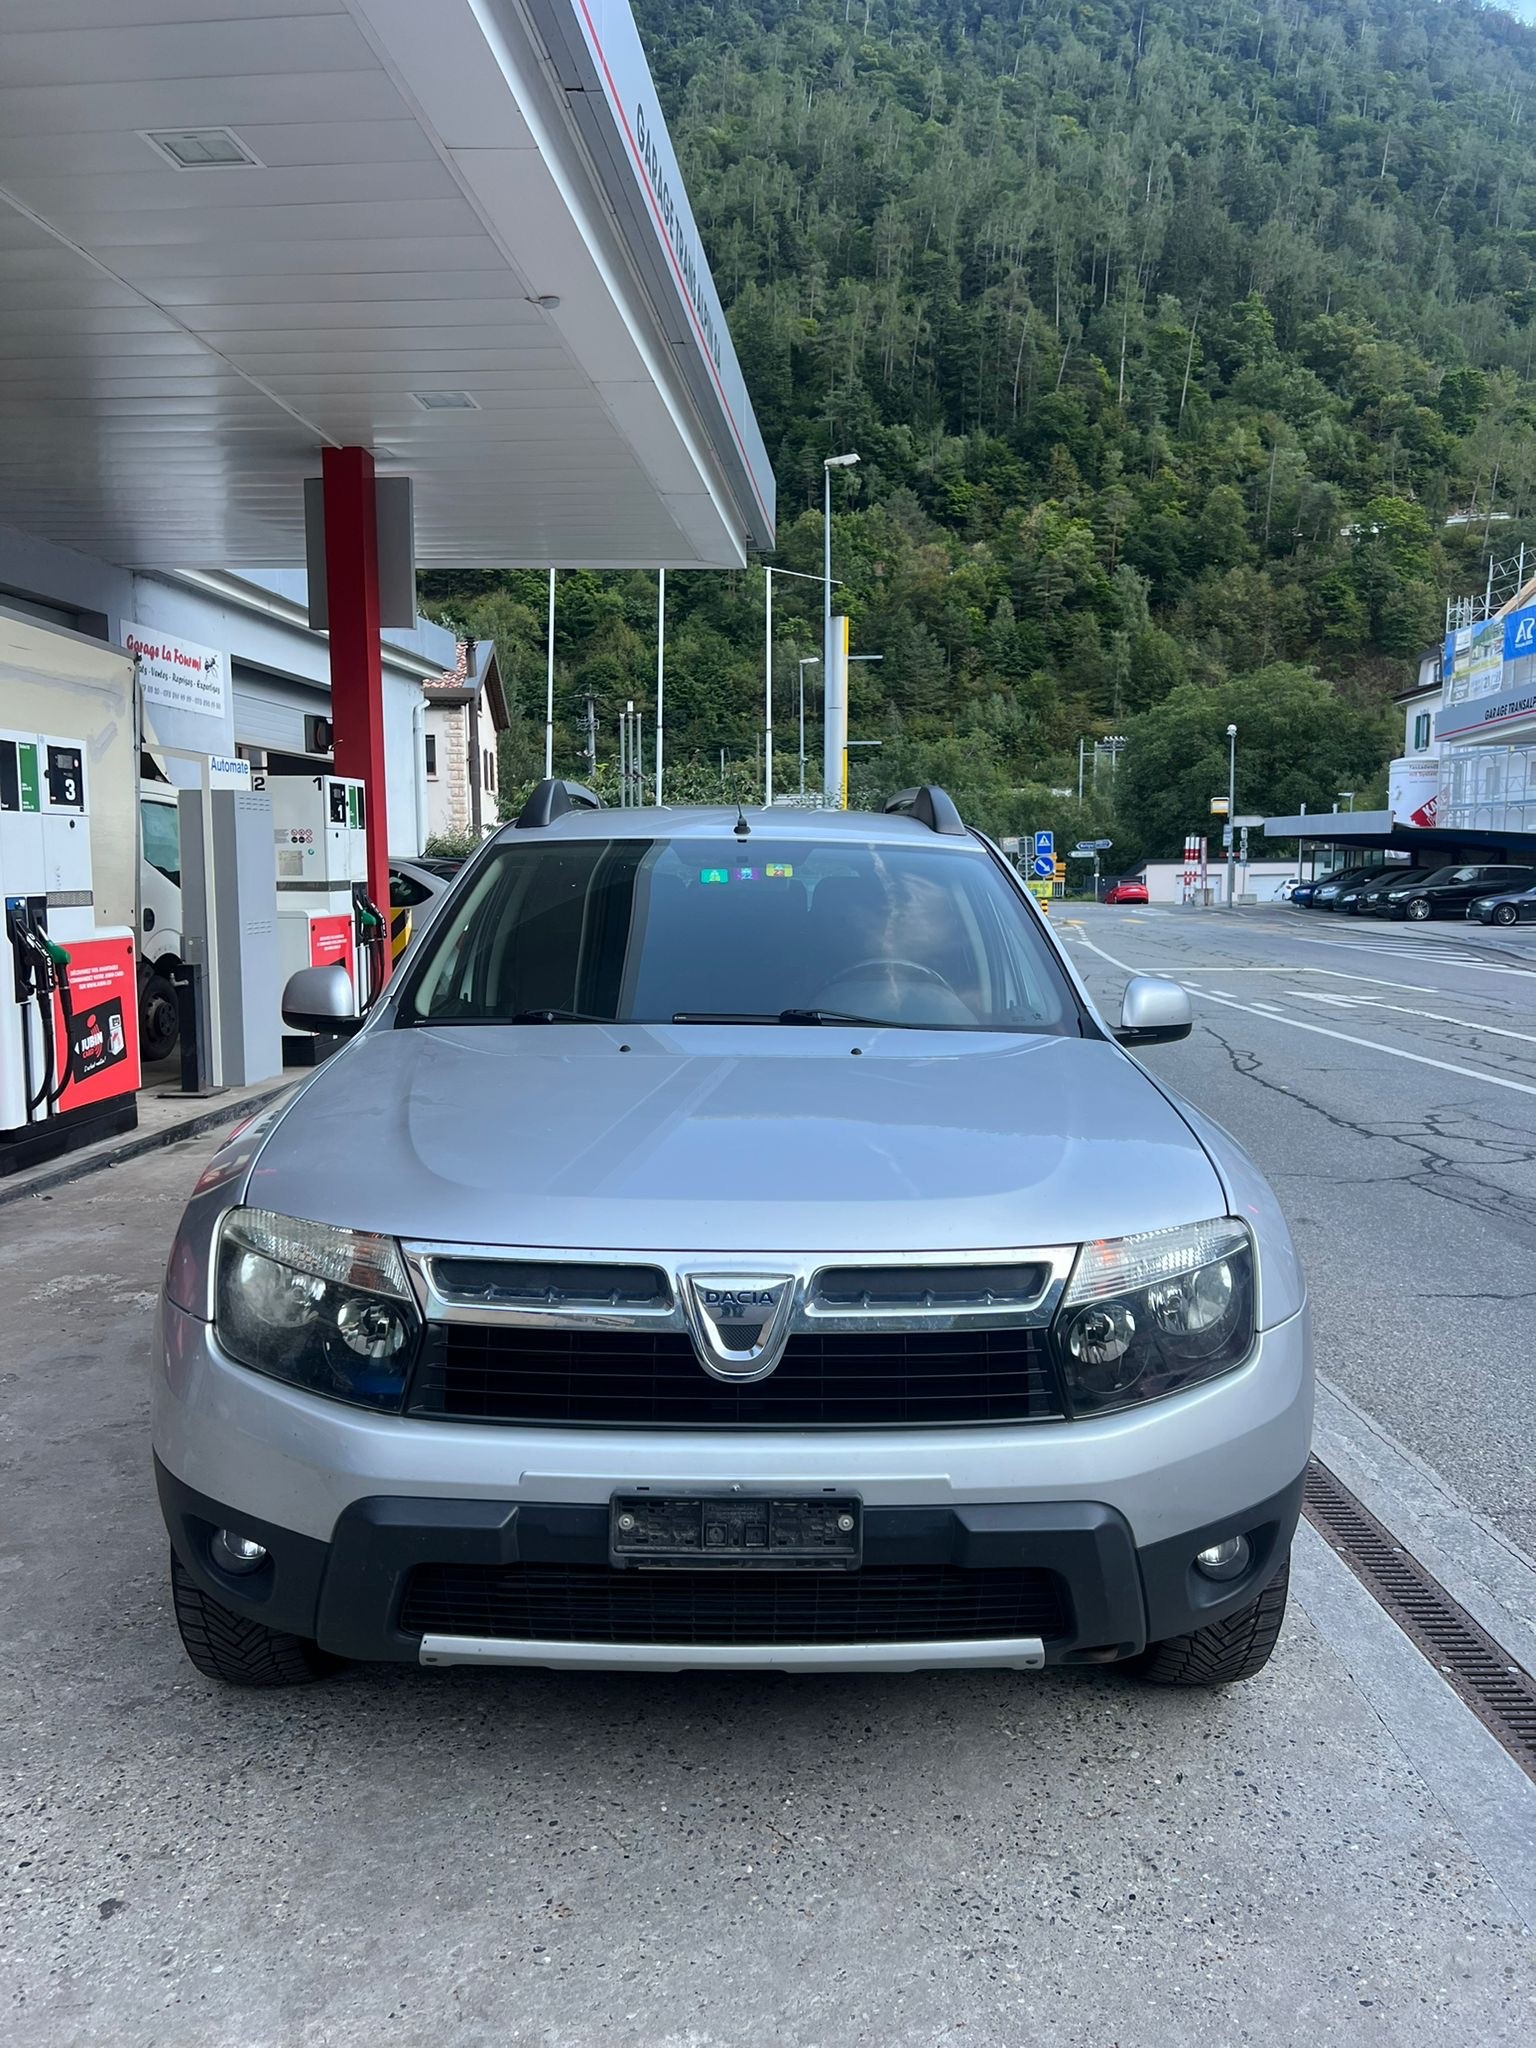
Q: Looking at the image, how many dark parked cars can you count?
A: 6